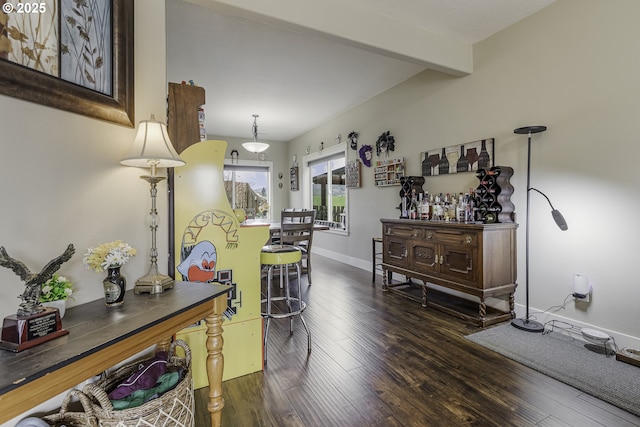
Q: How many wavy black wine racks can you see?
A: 2